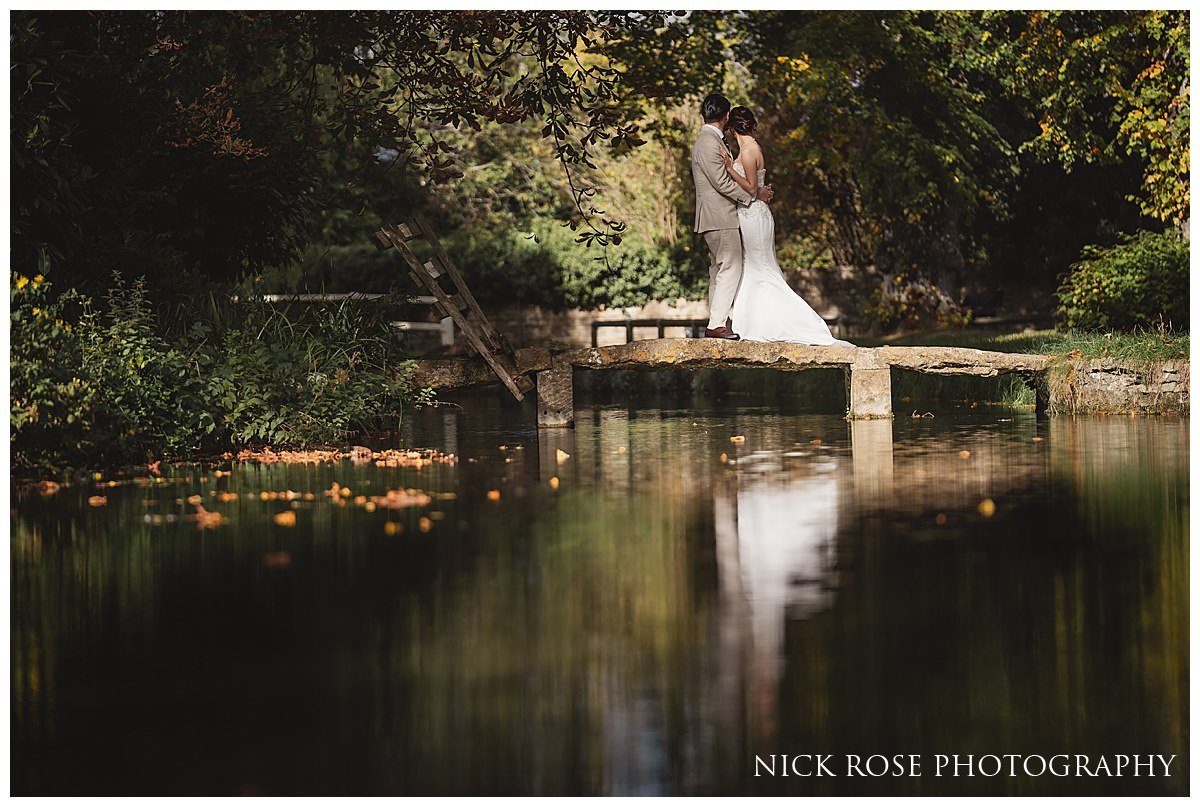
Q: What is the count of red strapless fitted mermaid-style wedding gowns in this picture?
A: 0